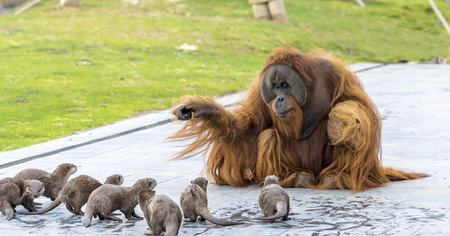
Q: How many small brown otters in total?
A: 7